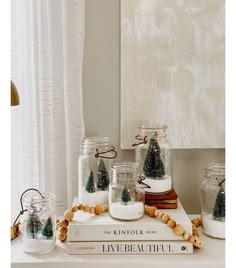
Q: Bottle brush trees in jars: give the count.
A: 7